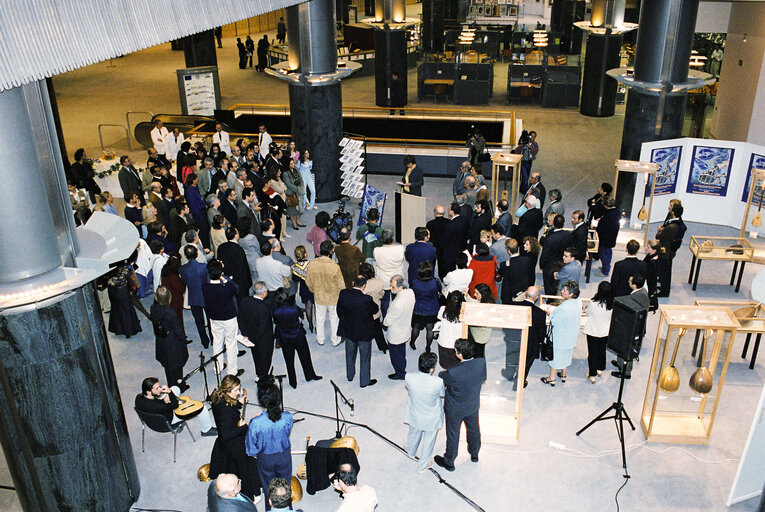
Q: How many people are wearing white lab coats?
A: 4